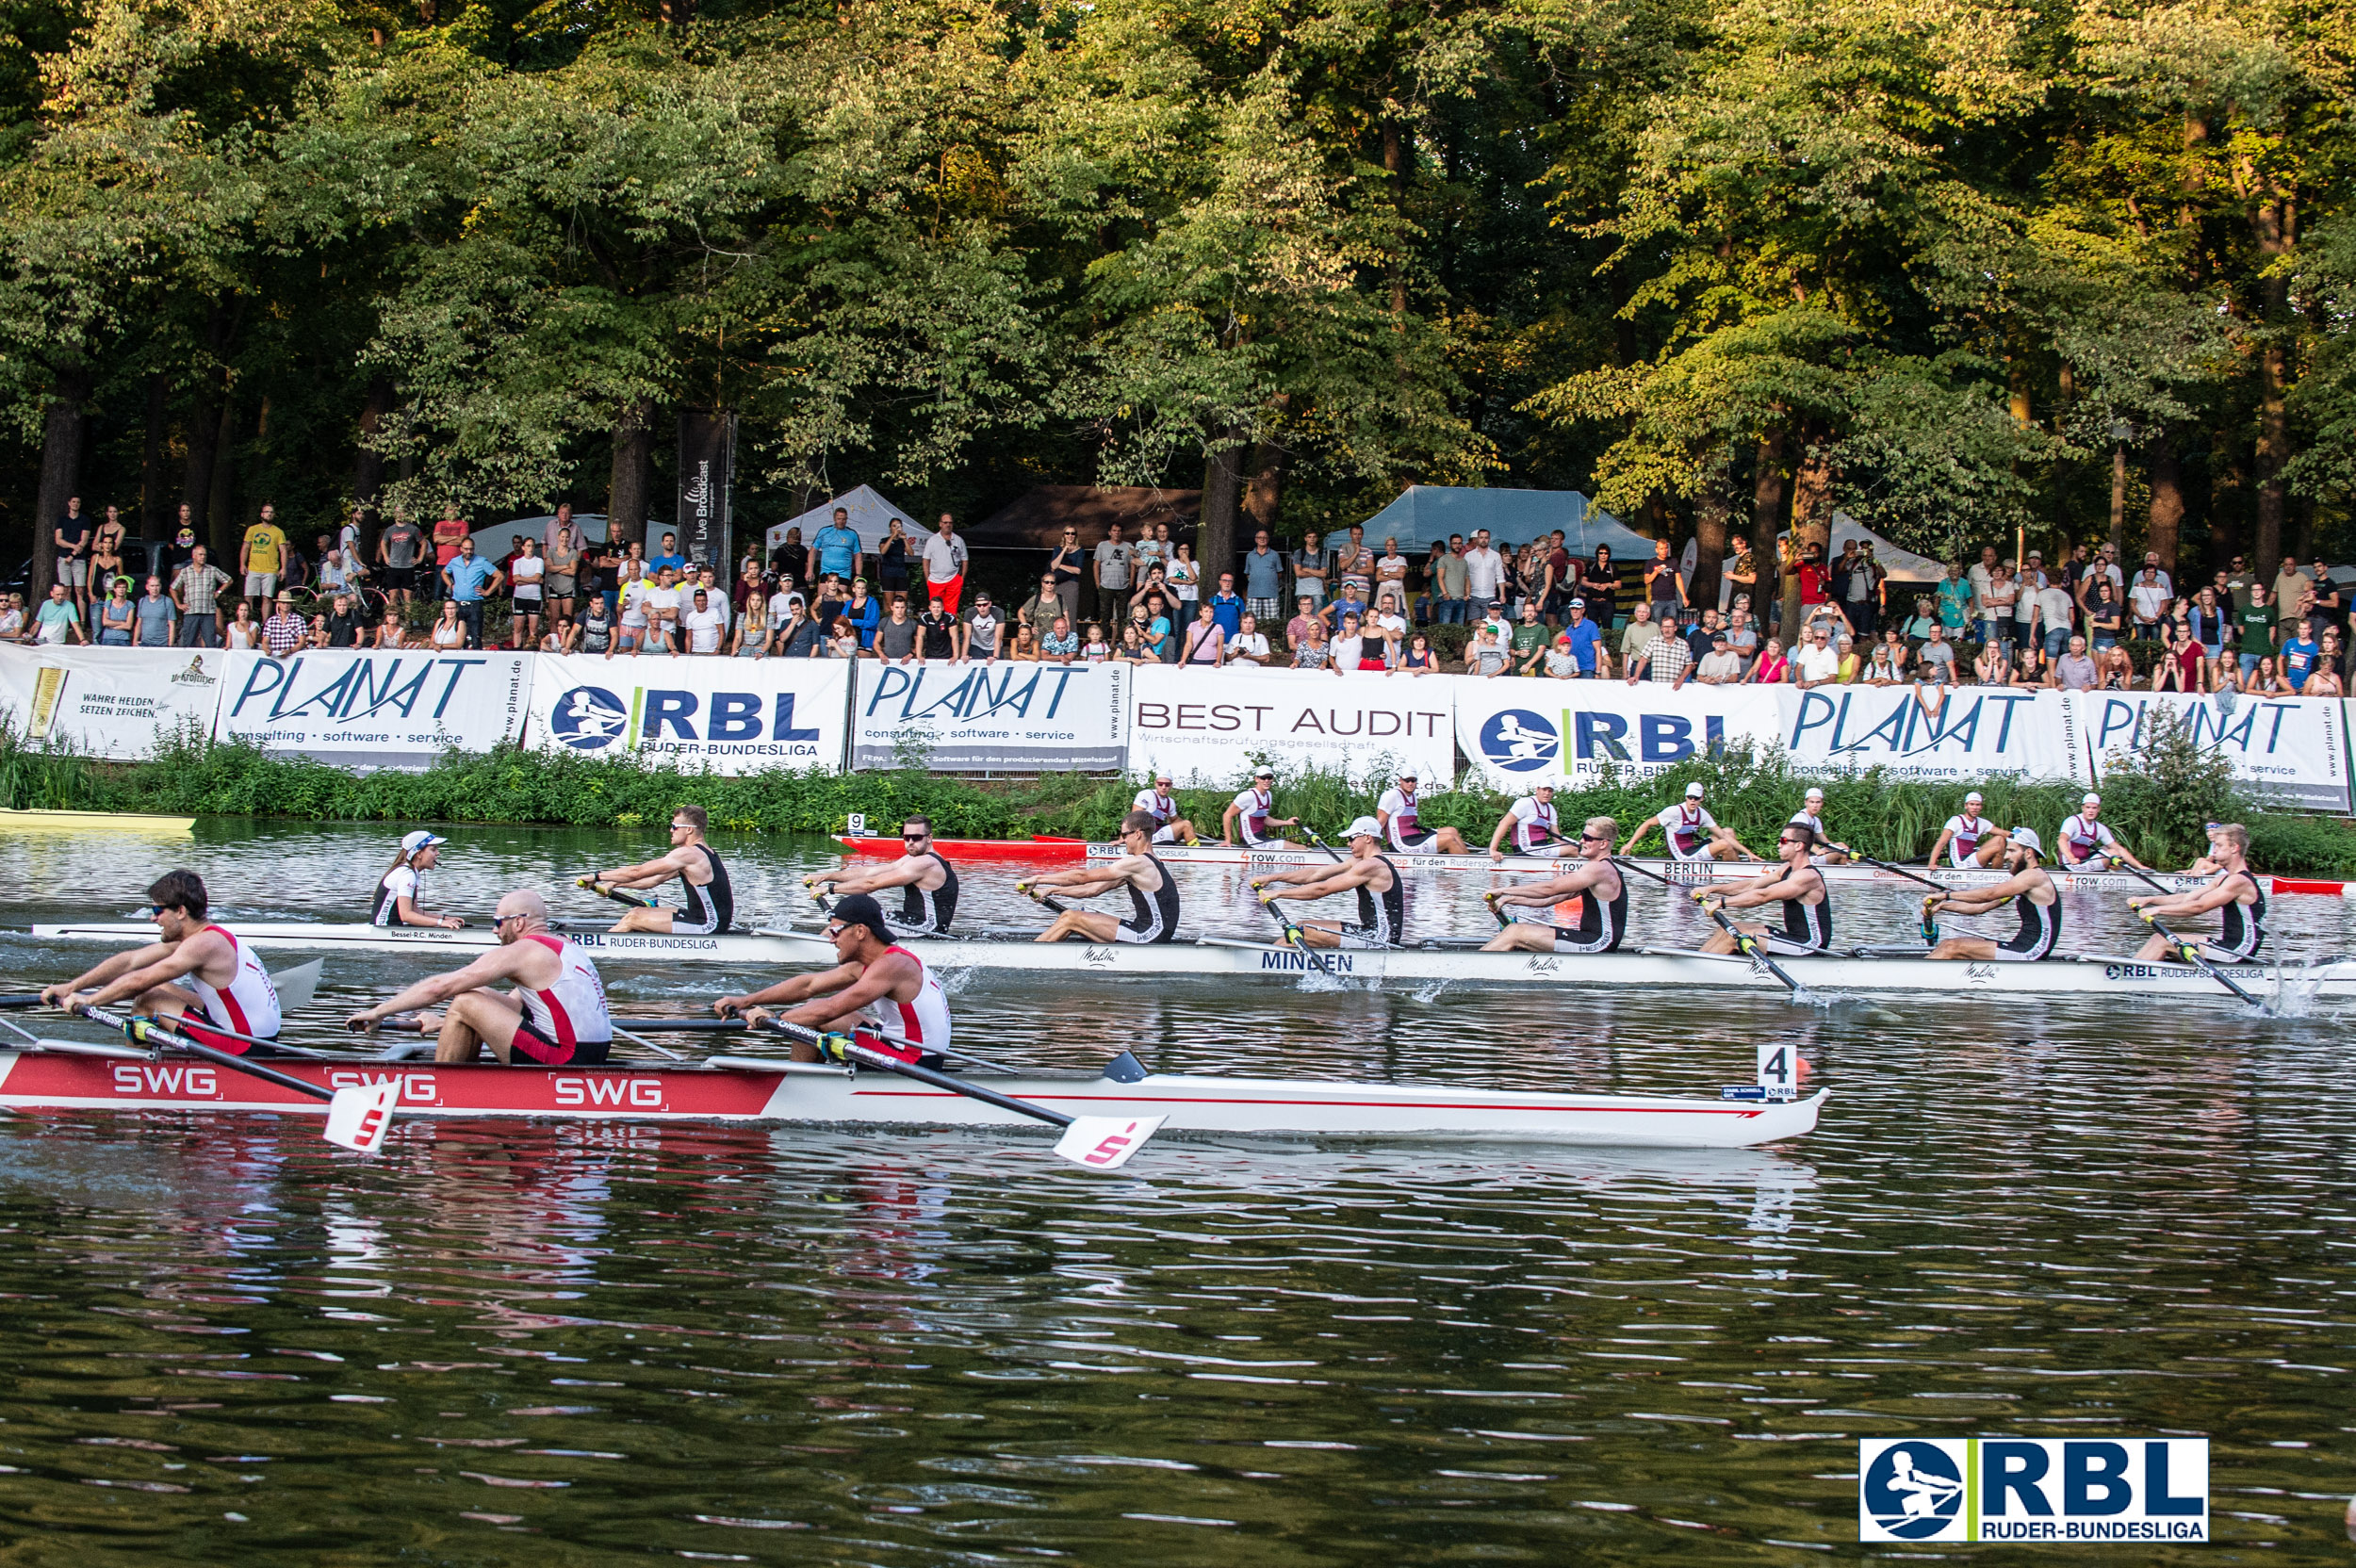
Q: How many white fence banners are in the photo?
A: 8